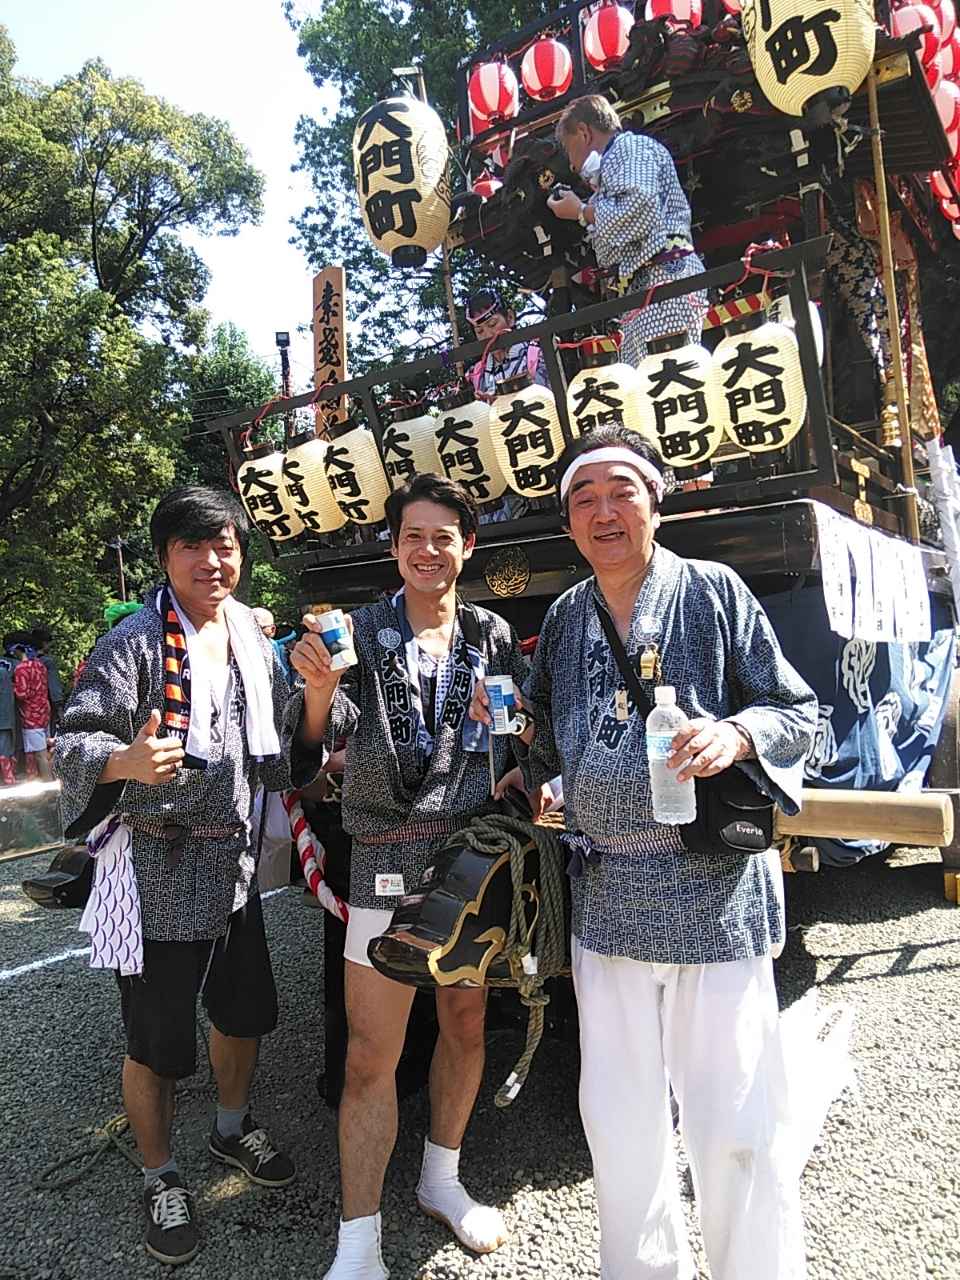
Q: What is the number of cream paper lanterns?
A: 11